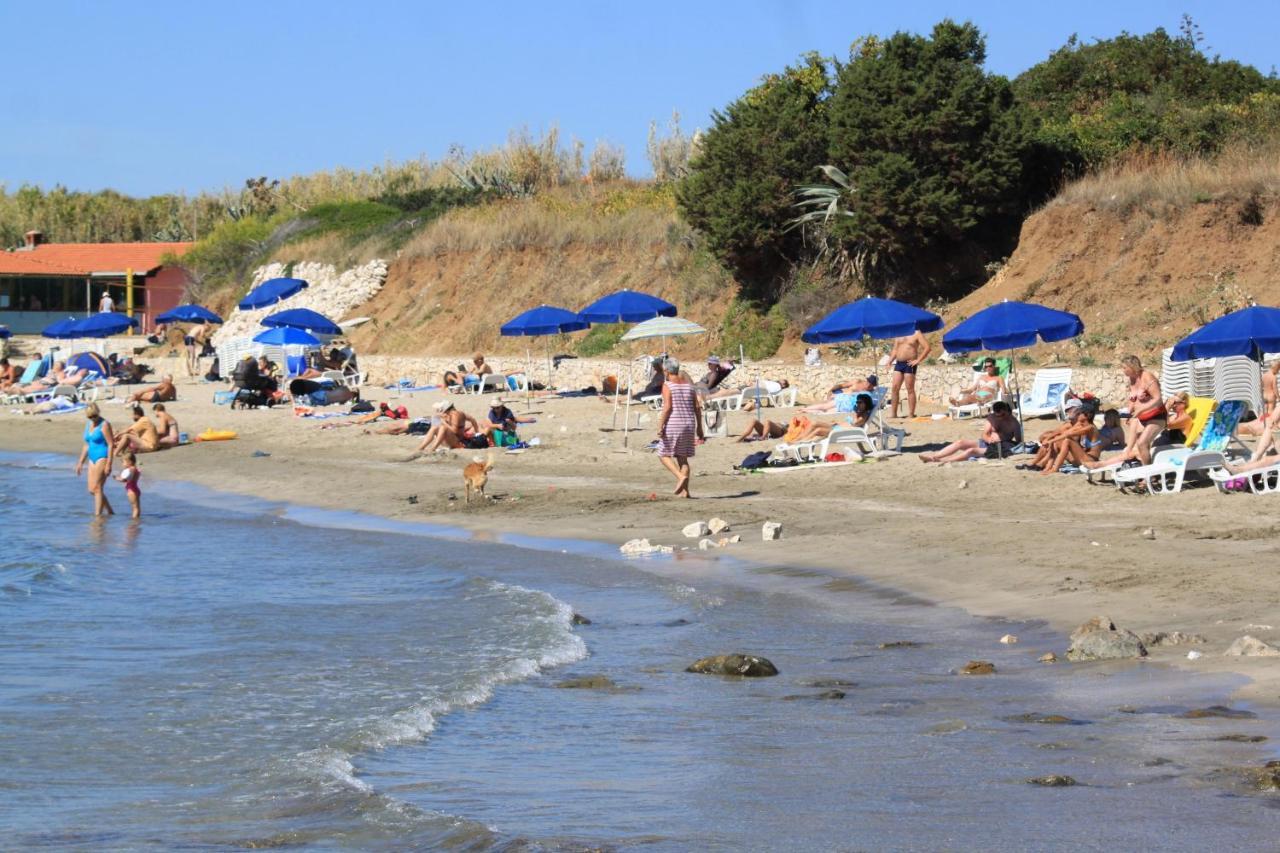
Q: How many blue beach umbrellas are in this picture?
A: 12